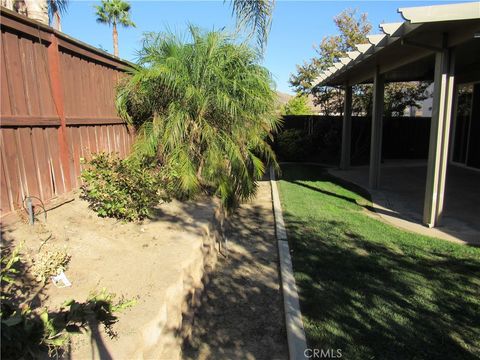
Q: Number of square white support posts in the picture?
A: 3